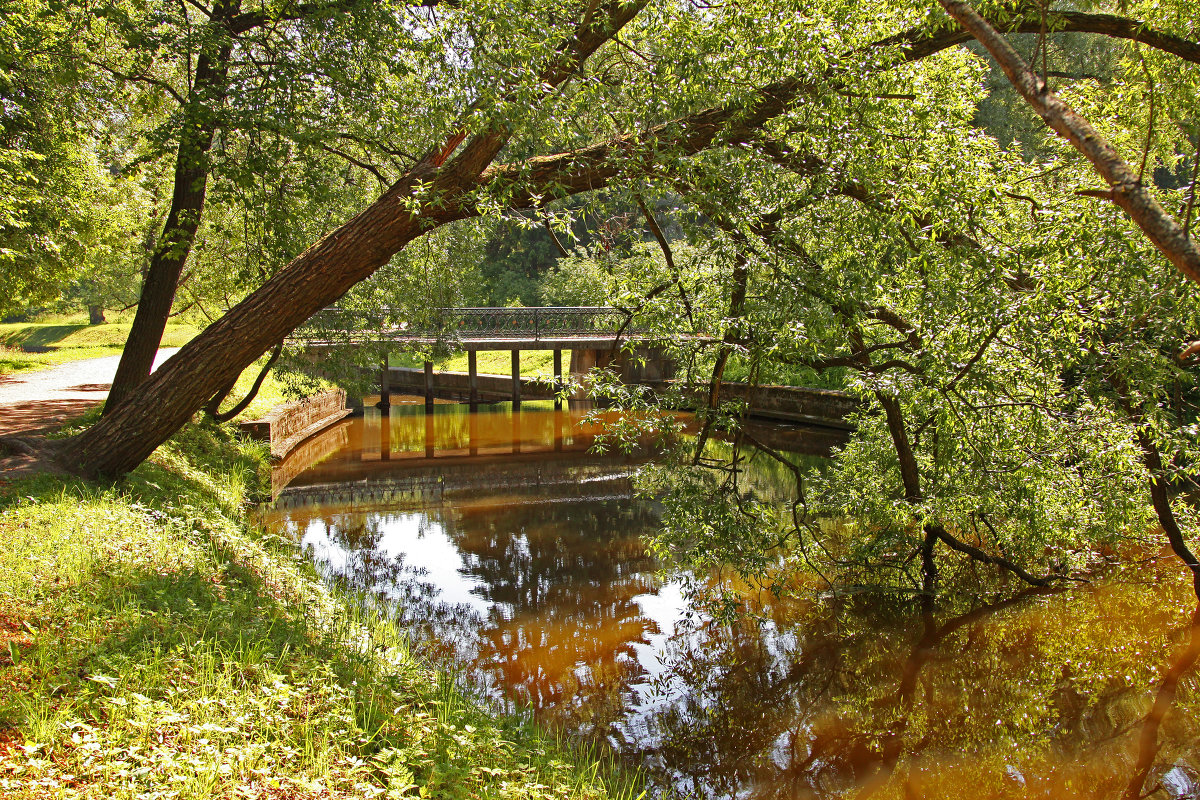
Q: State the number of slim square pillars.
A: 5